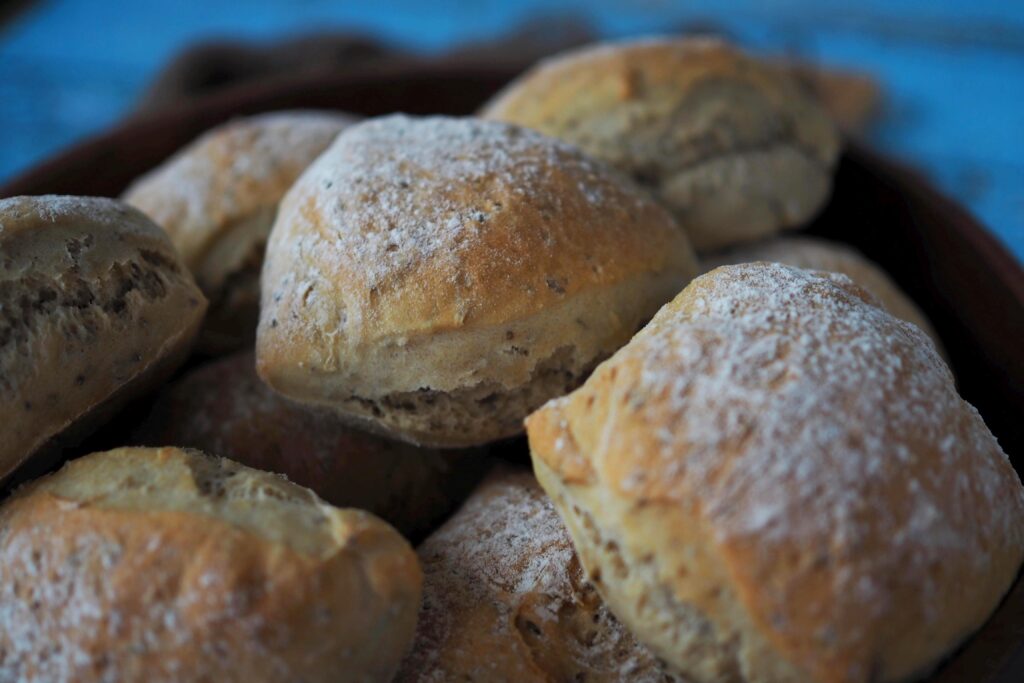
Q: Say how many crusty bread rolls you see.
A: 9